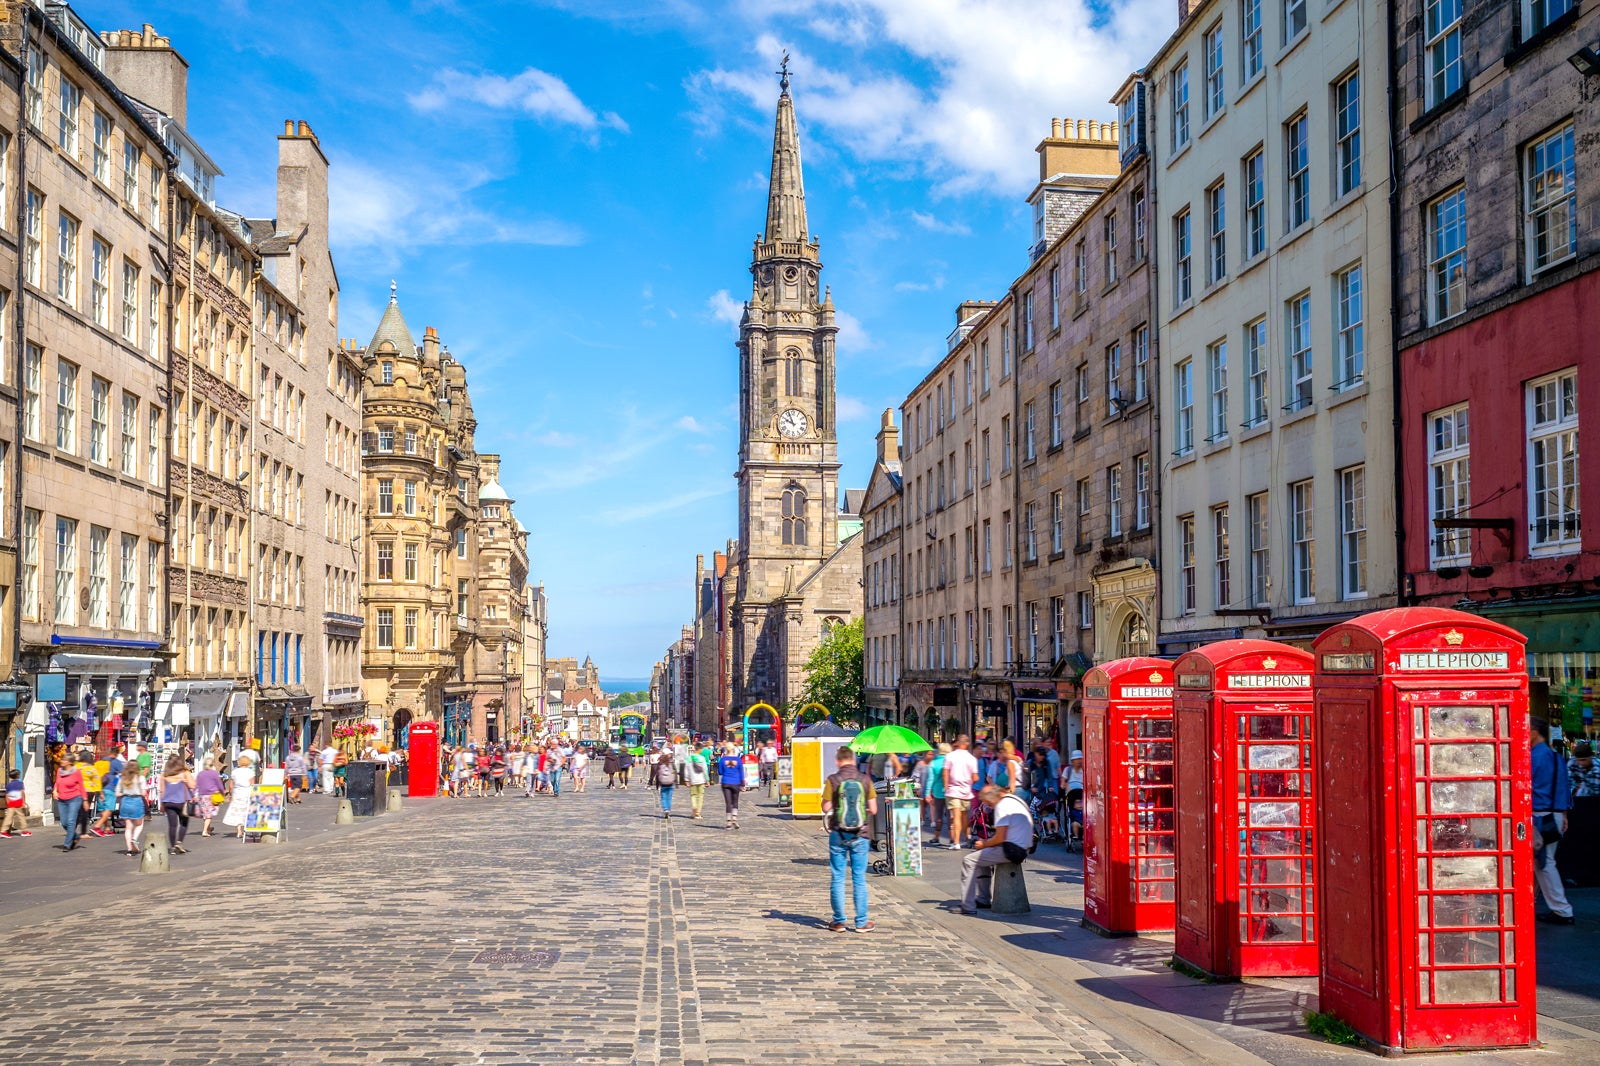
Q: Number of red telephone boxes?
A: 4